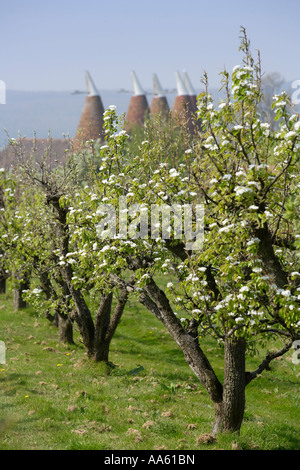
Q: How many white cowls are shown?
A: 5